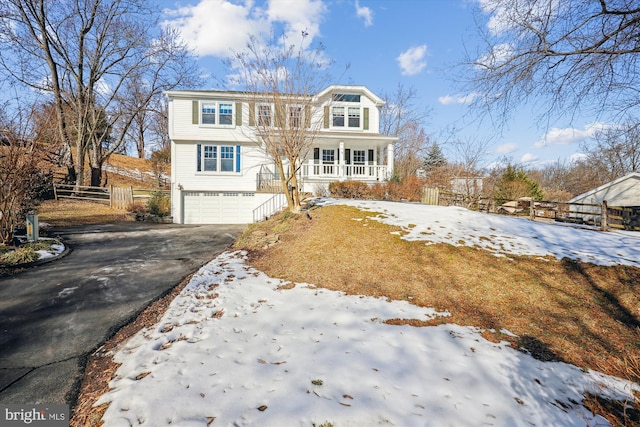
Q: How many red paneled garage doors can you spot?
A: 0